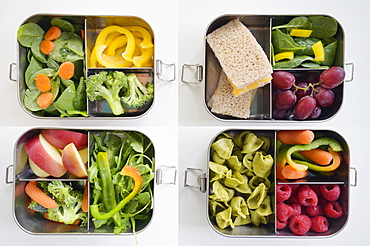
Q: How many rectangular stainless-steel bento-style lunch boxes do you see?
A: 4